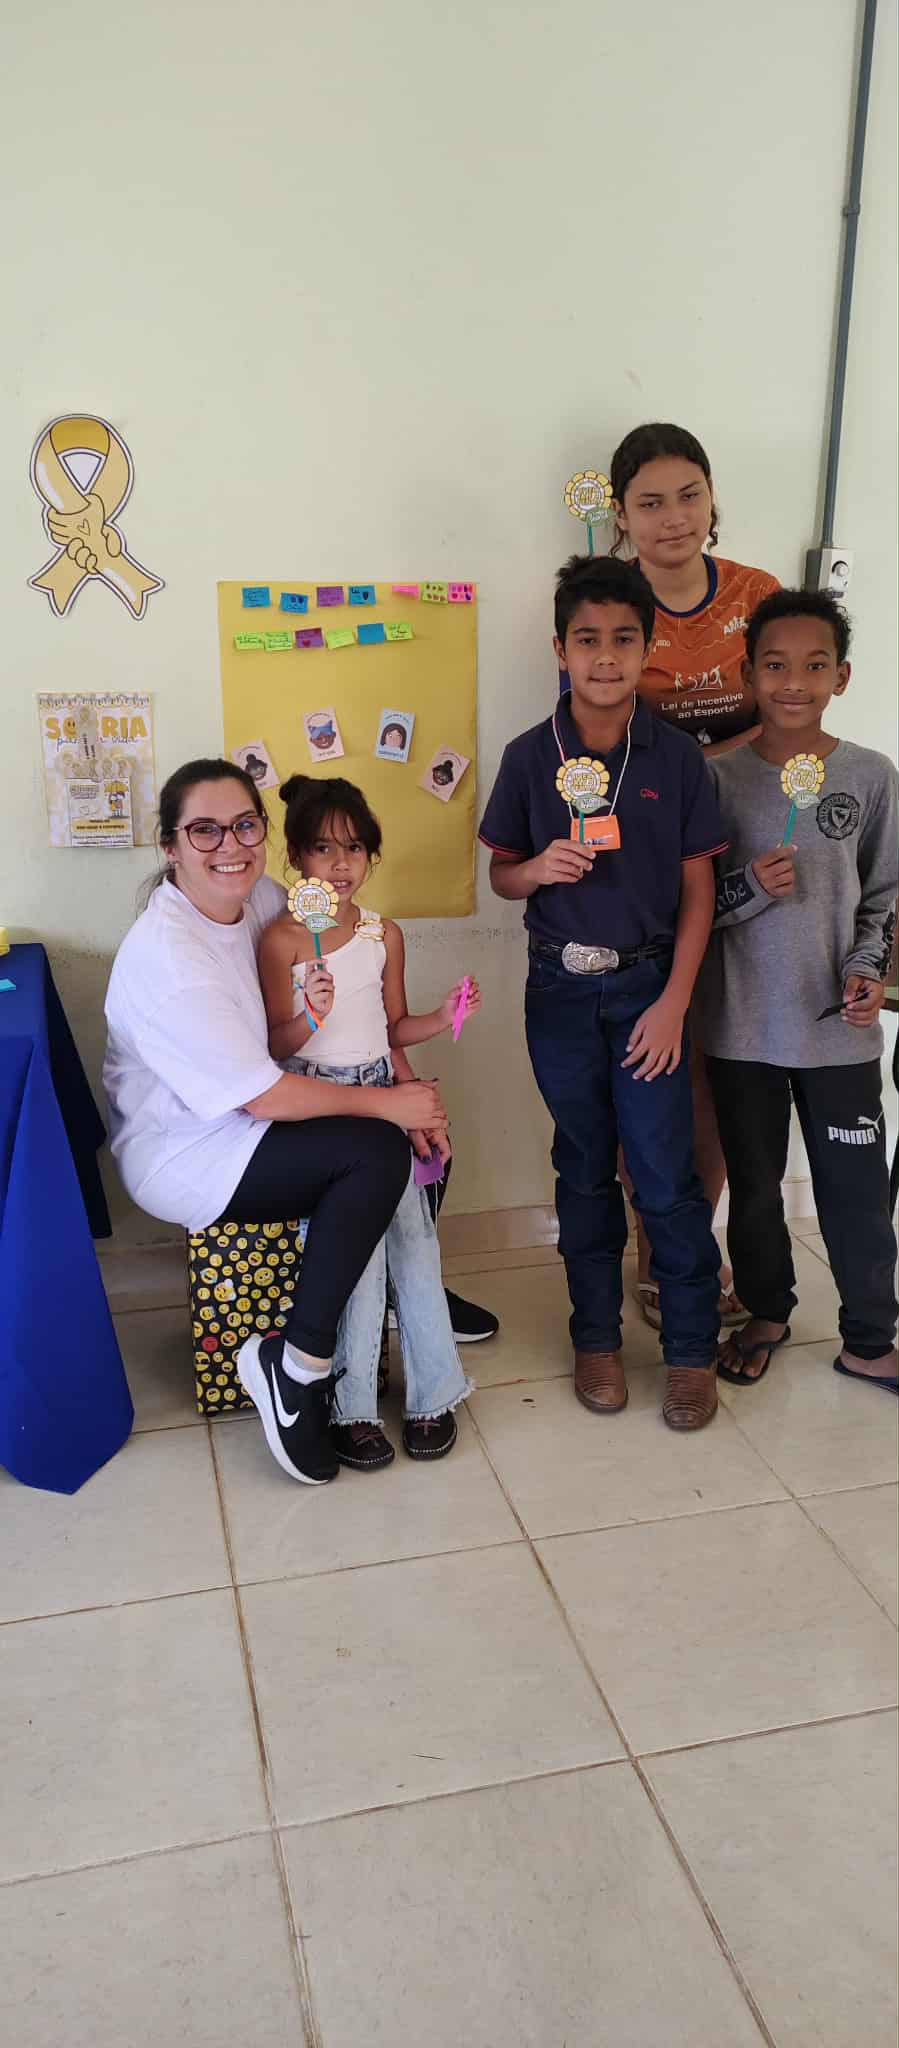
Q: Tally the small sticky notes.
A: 13